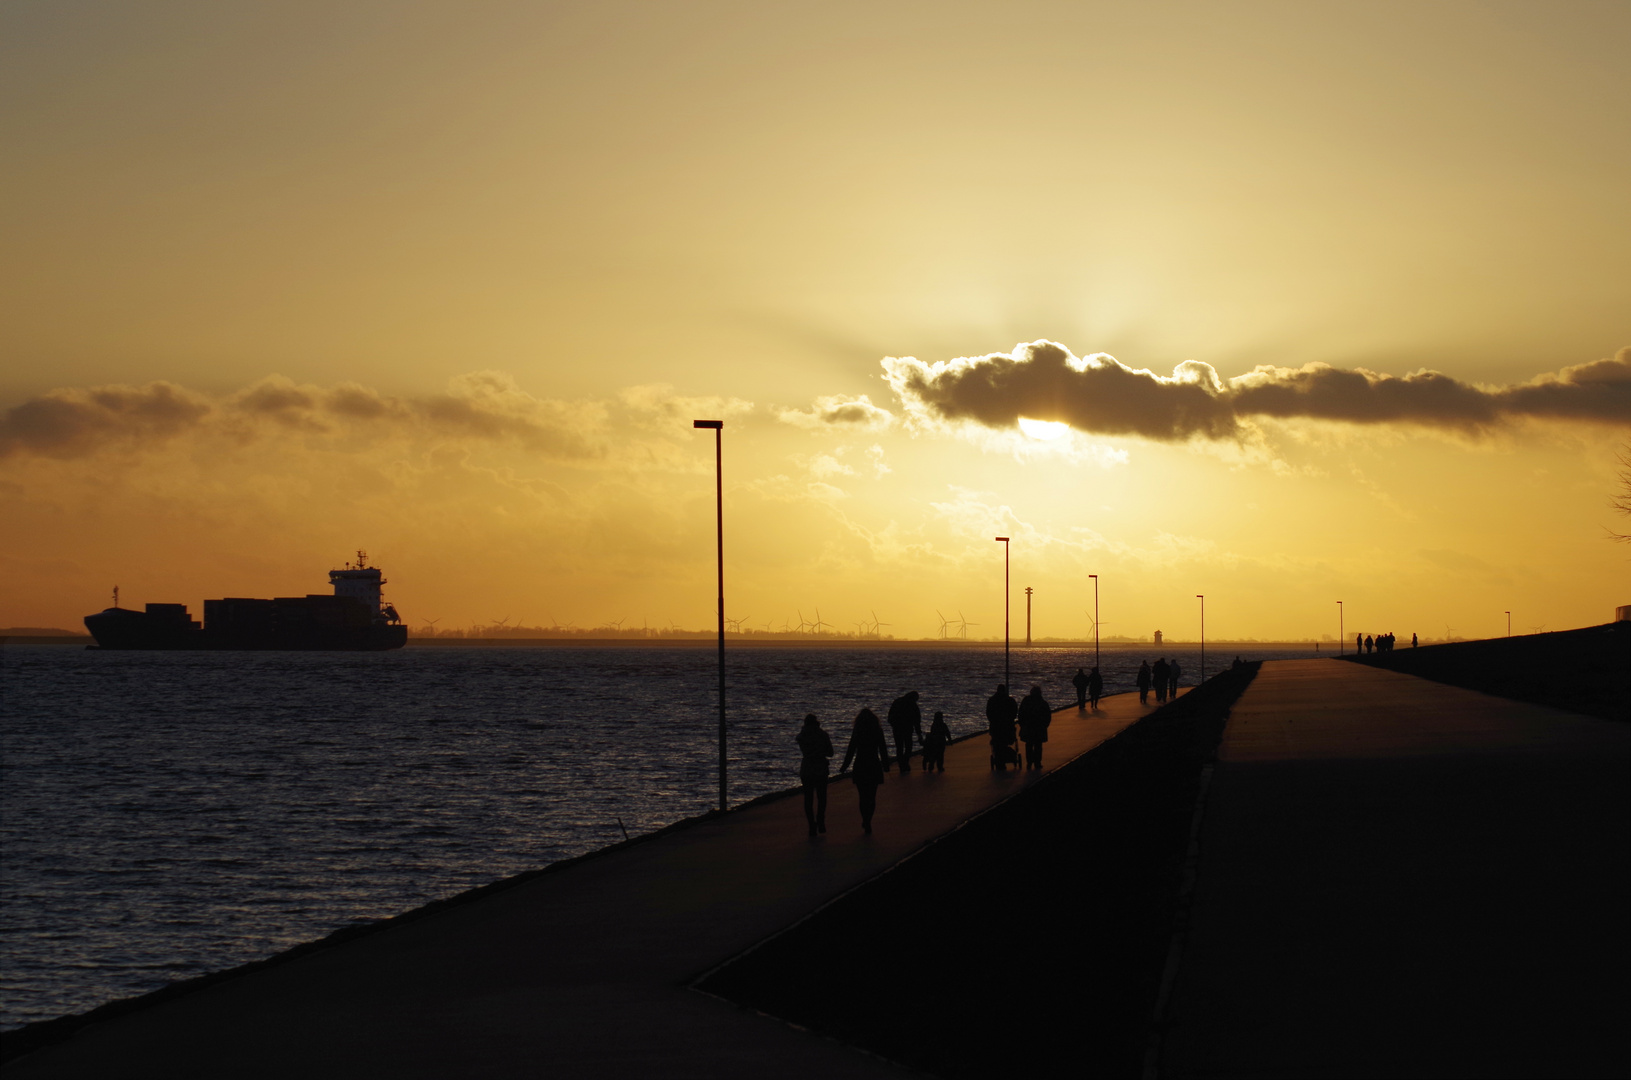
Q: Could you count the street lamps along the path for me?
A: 6